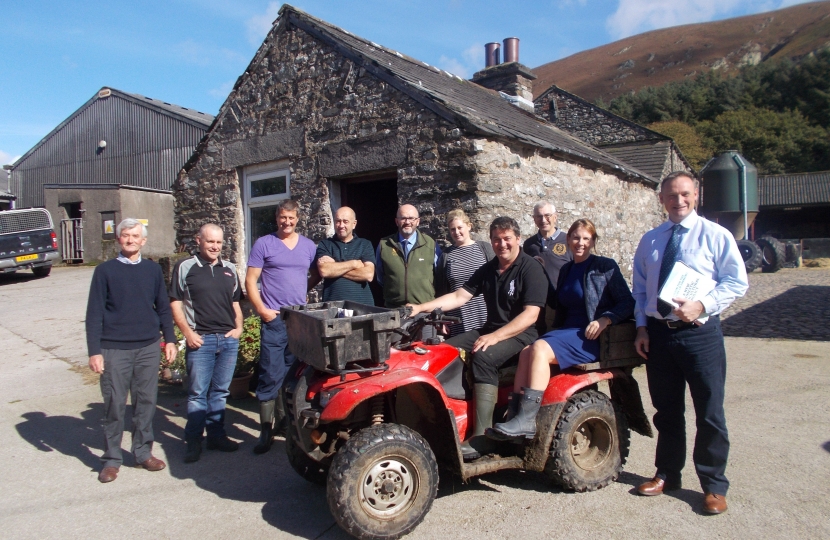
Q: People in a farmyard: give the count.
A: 10